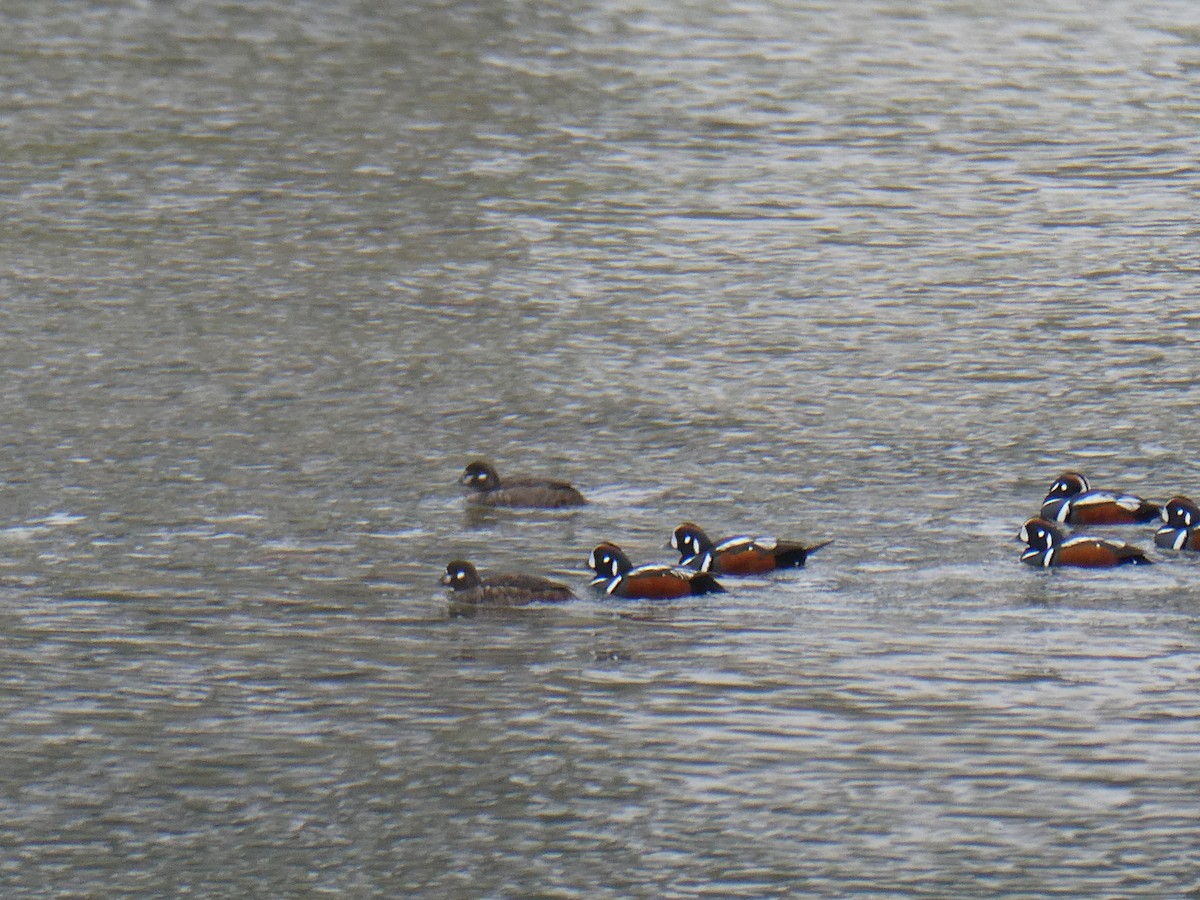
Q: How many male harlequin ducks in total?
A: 5